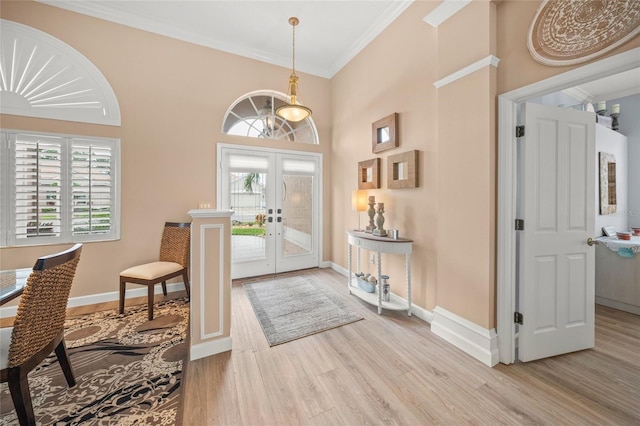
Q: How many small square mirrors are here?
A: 3